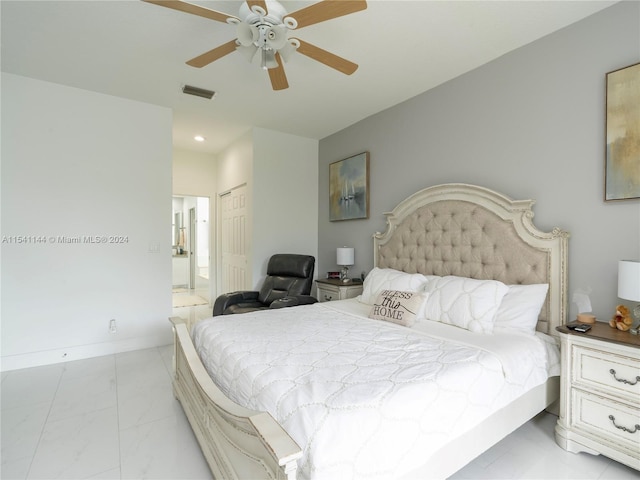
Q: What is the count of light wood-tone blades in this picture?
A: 6